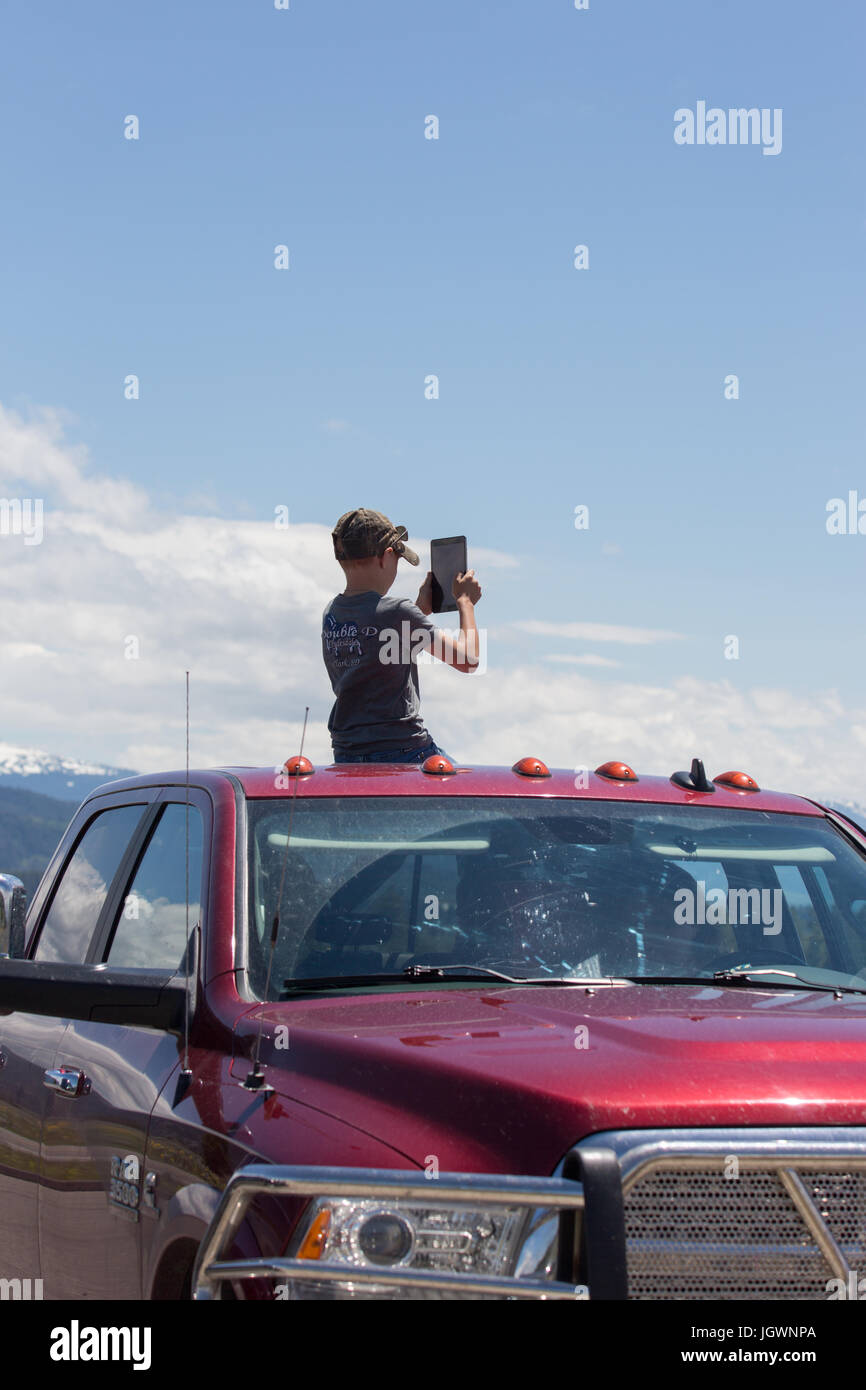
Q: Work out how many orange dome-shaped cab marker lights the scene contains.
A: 5